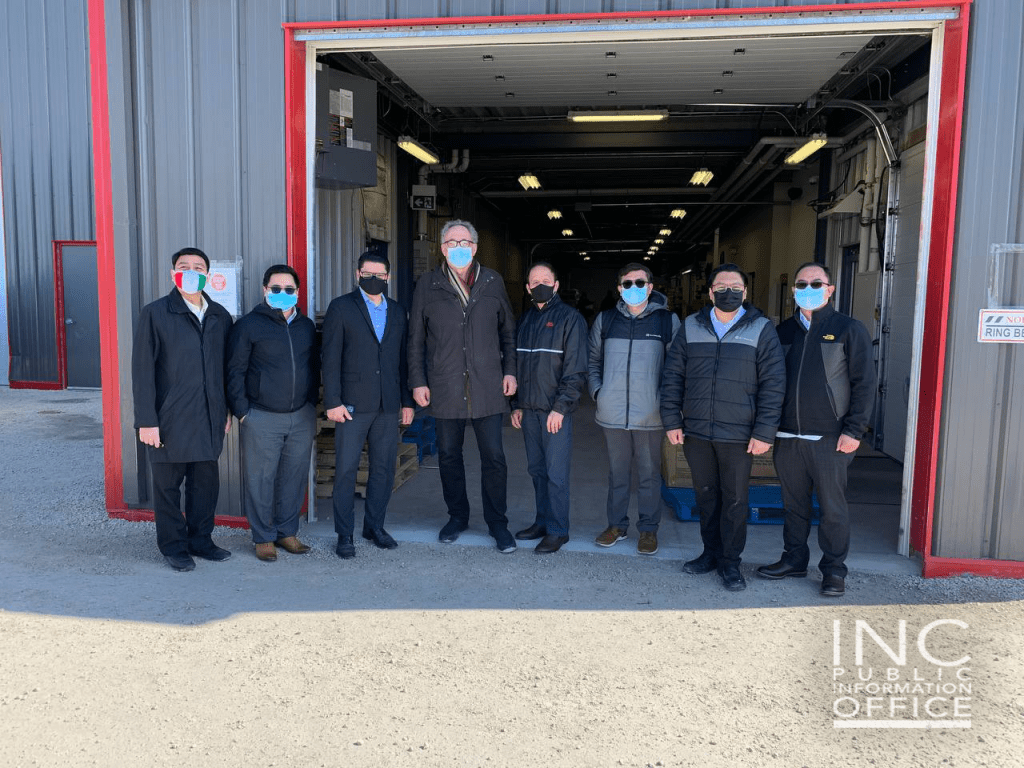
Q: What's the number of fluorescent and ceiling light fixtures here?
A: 15